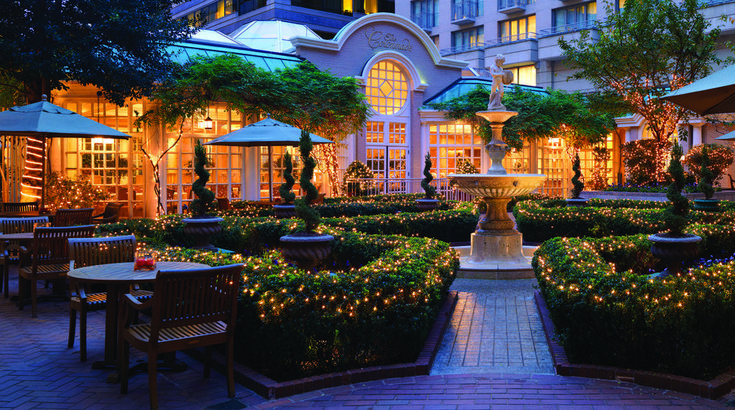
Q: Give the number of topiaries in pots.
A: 7